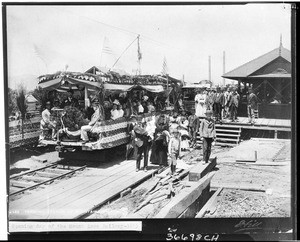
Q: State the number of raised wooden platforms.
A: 1